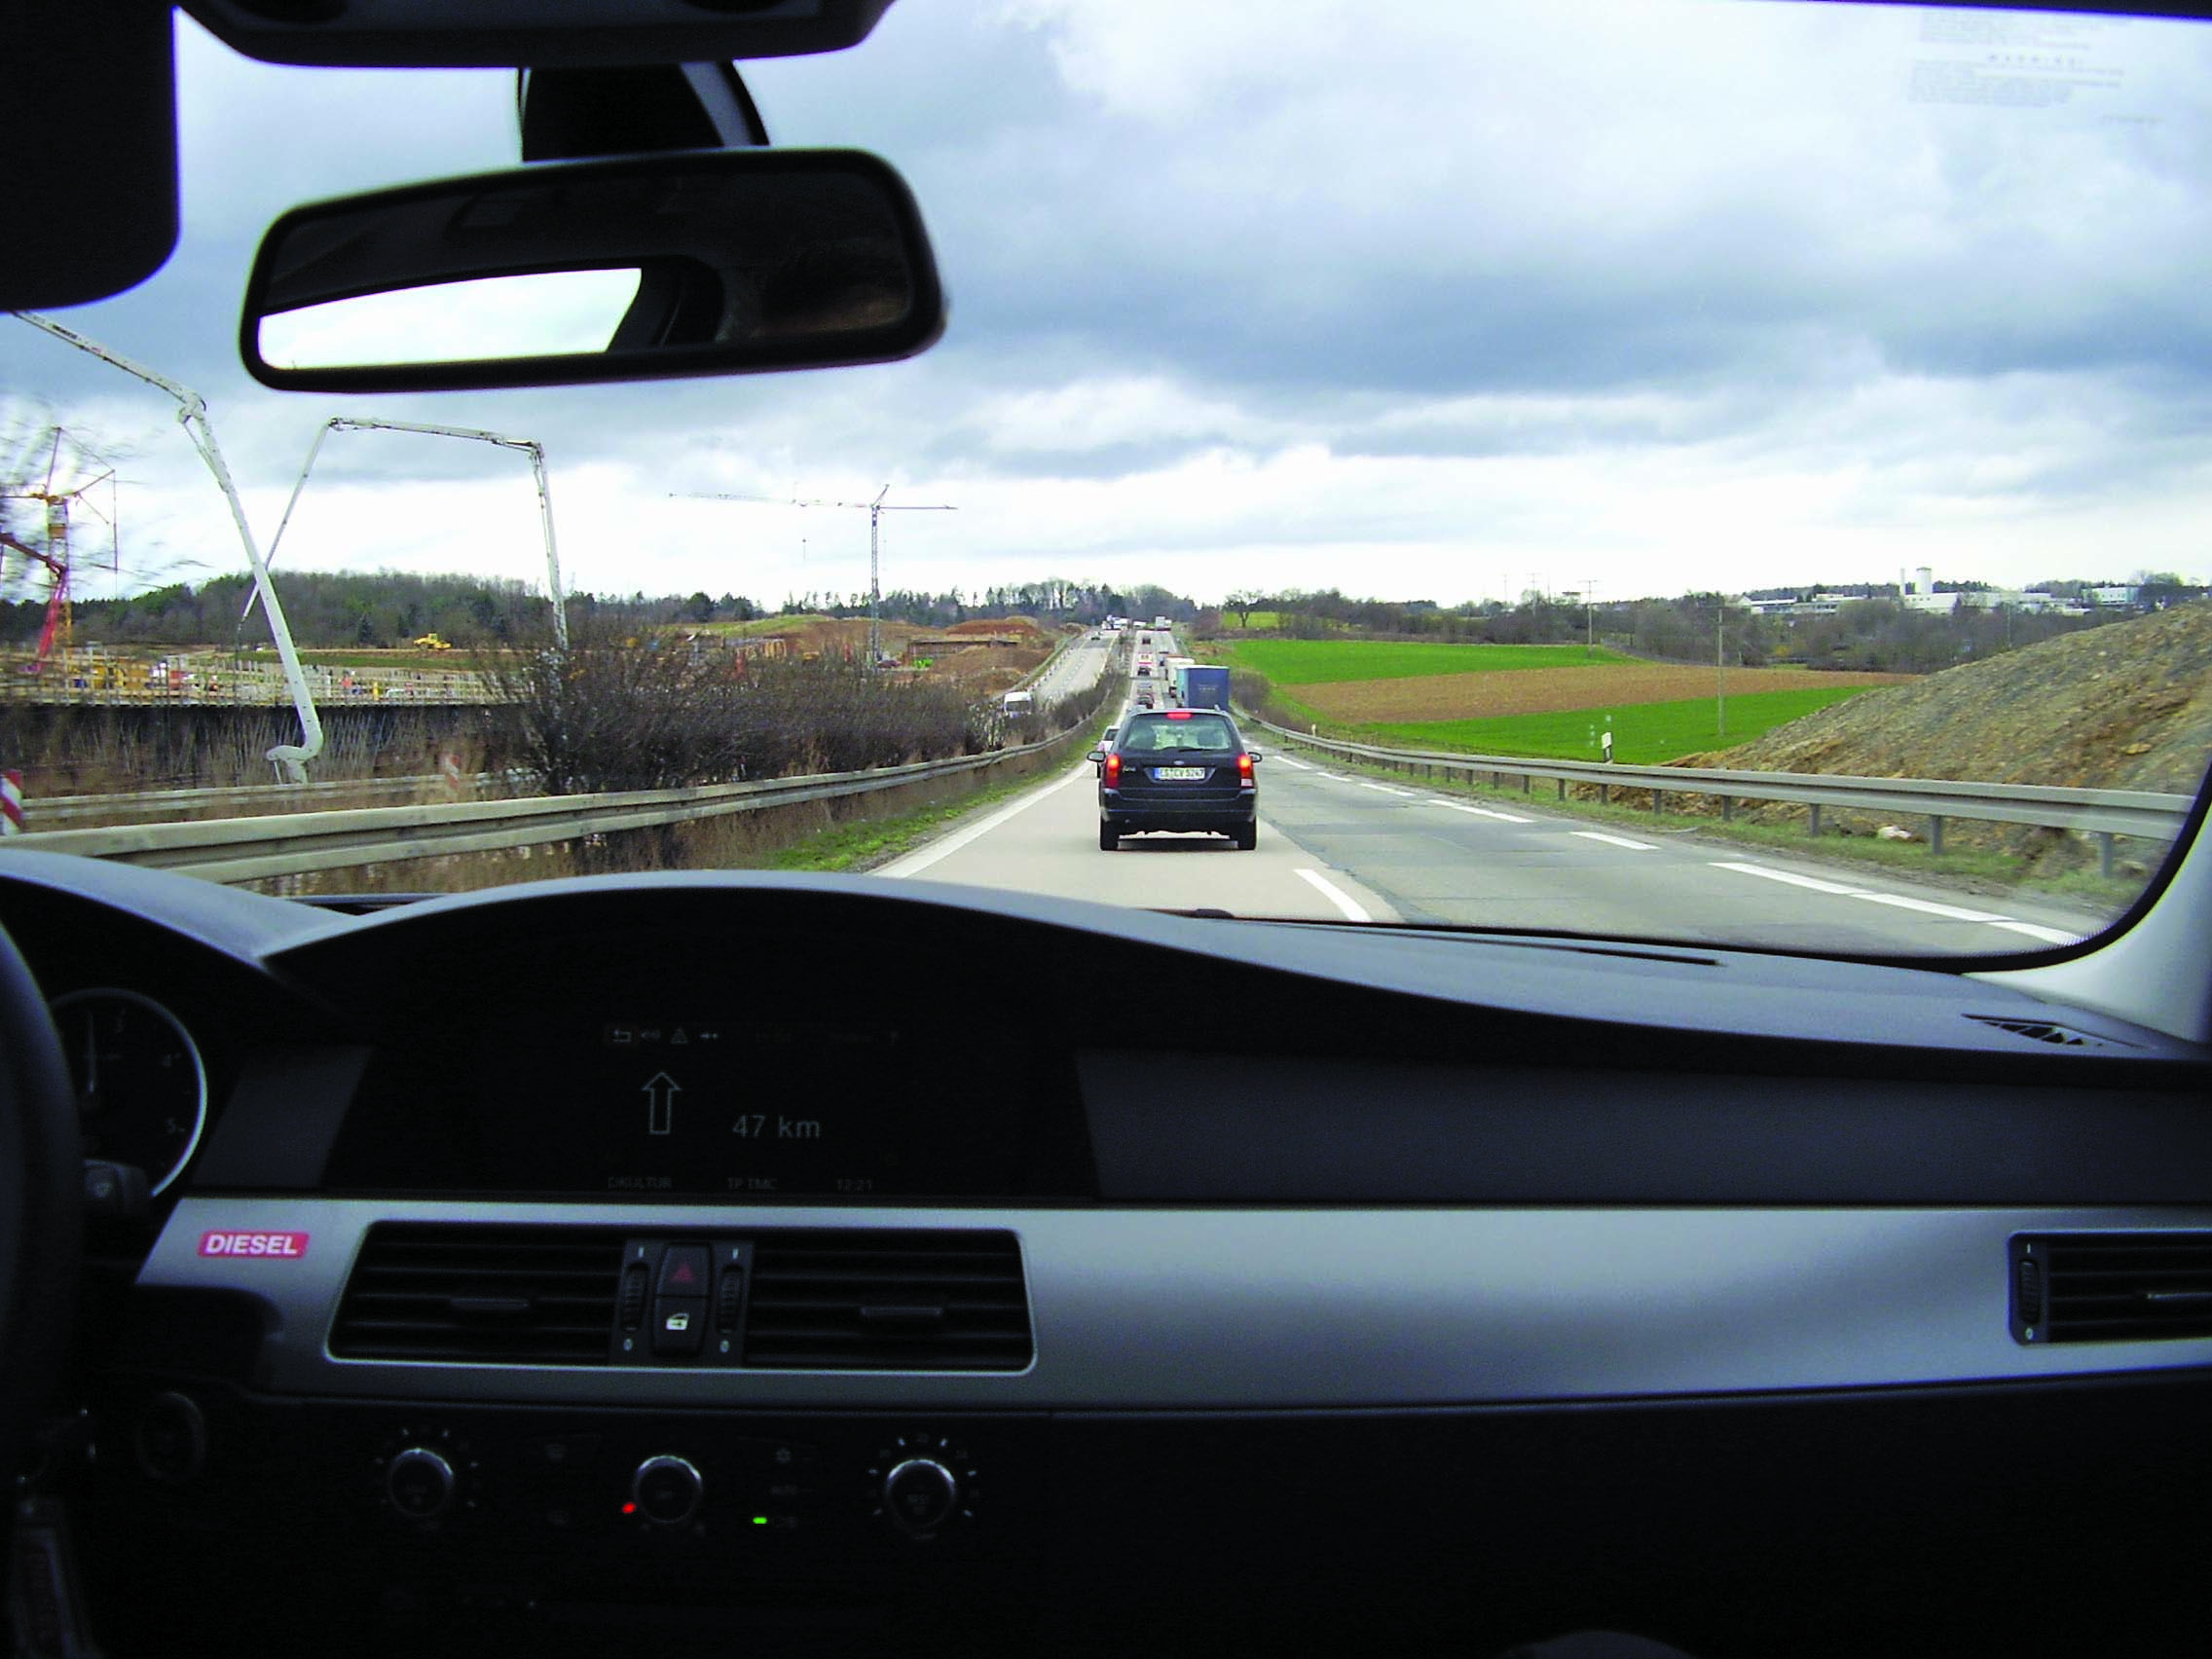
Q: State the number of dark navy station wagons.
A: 1